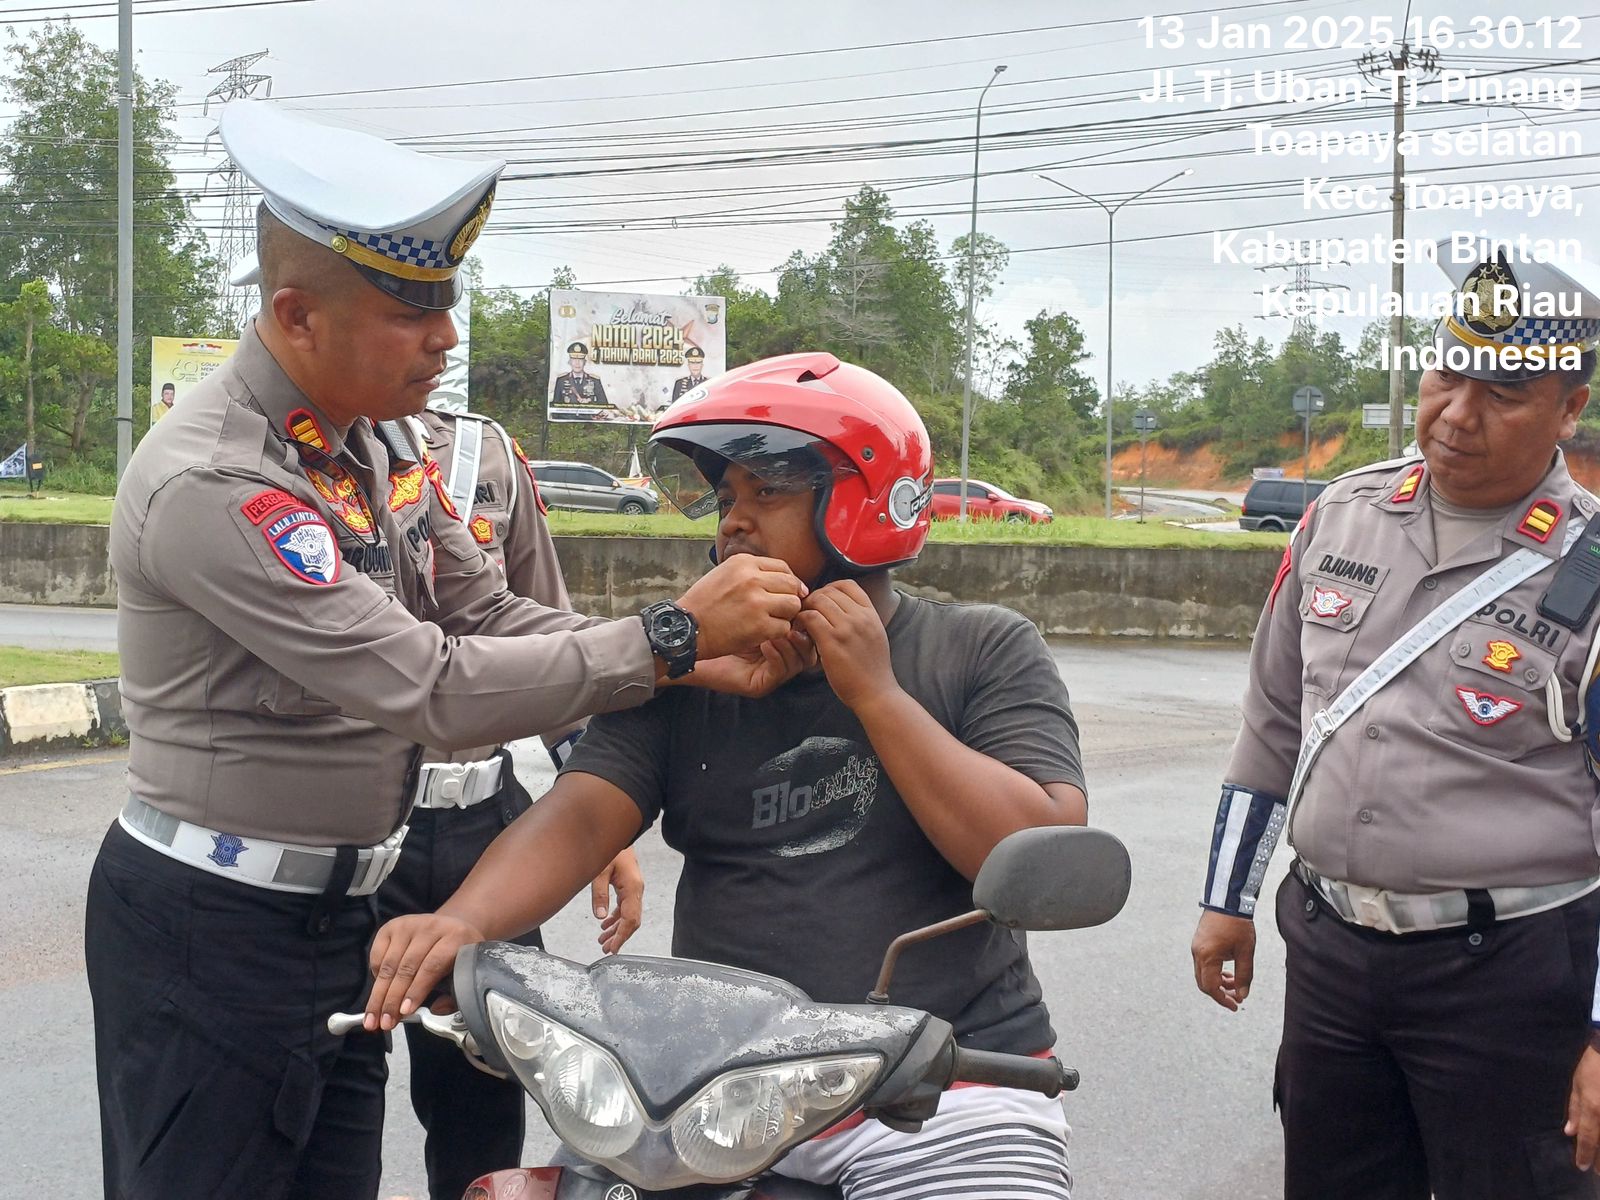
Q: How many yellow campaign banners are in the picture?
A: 1